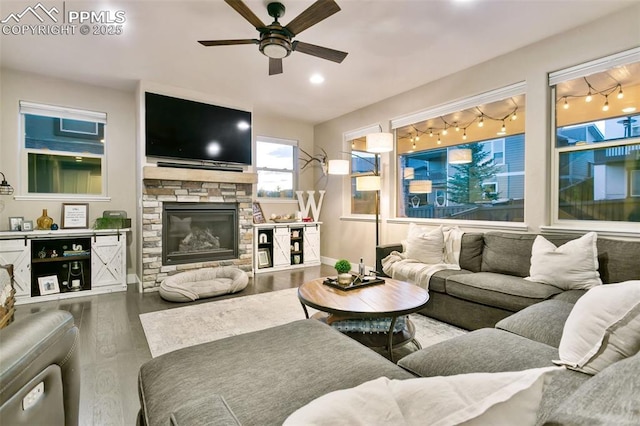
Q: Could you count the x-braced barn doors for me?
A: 2